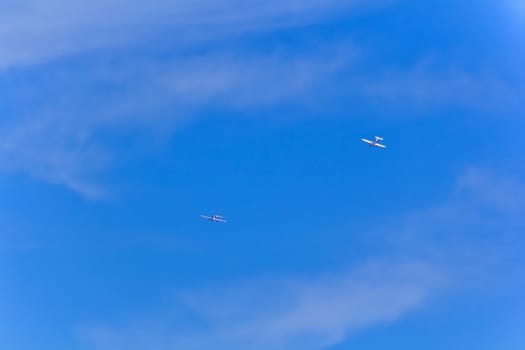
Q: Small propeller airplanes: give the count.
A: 2